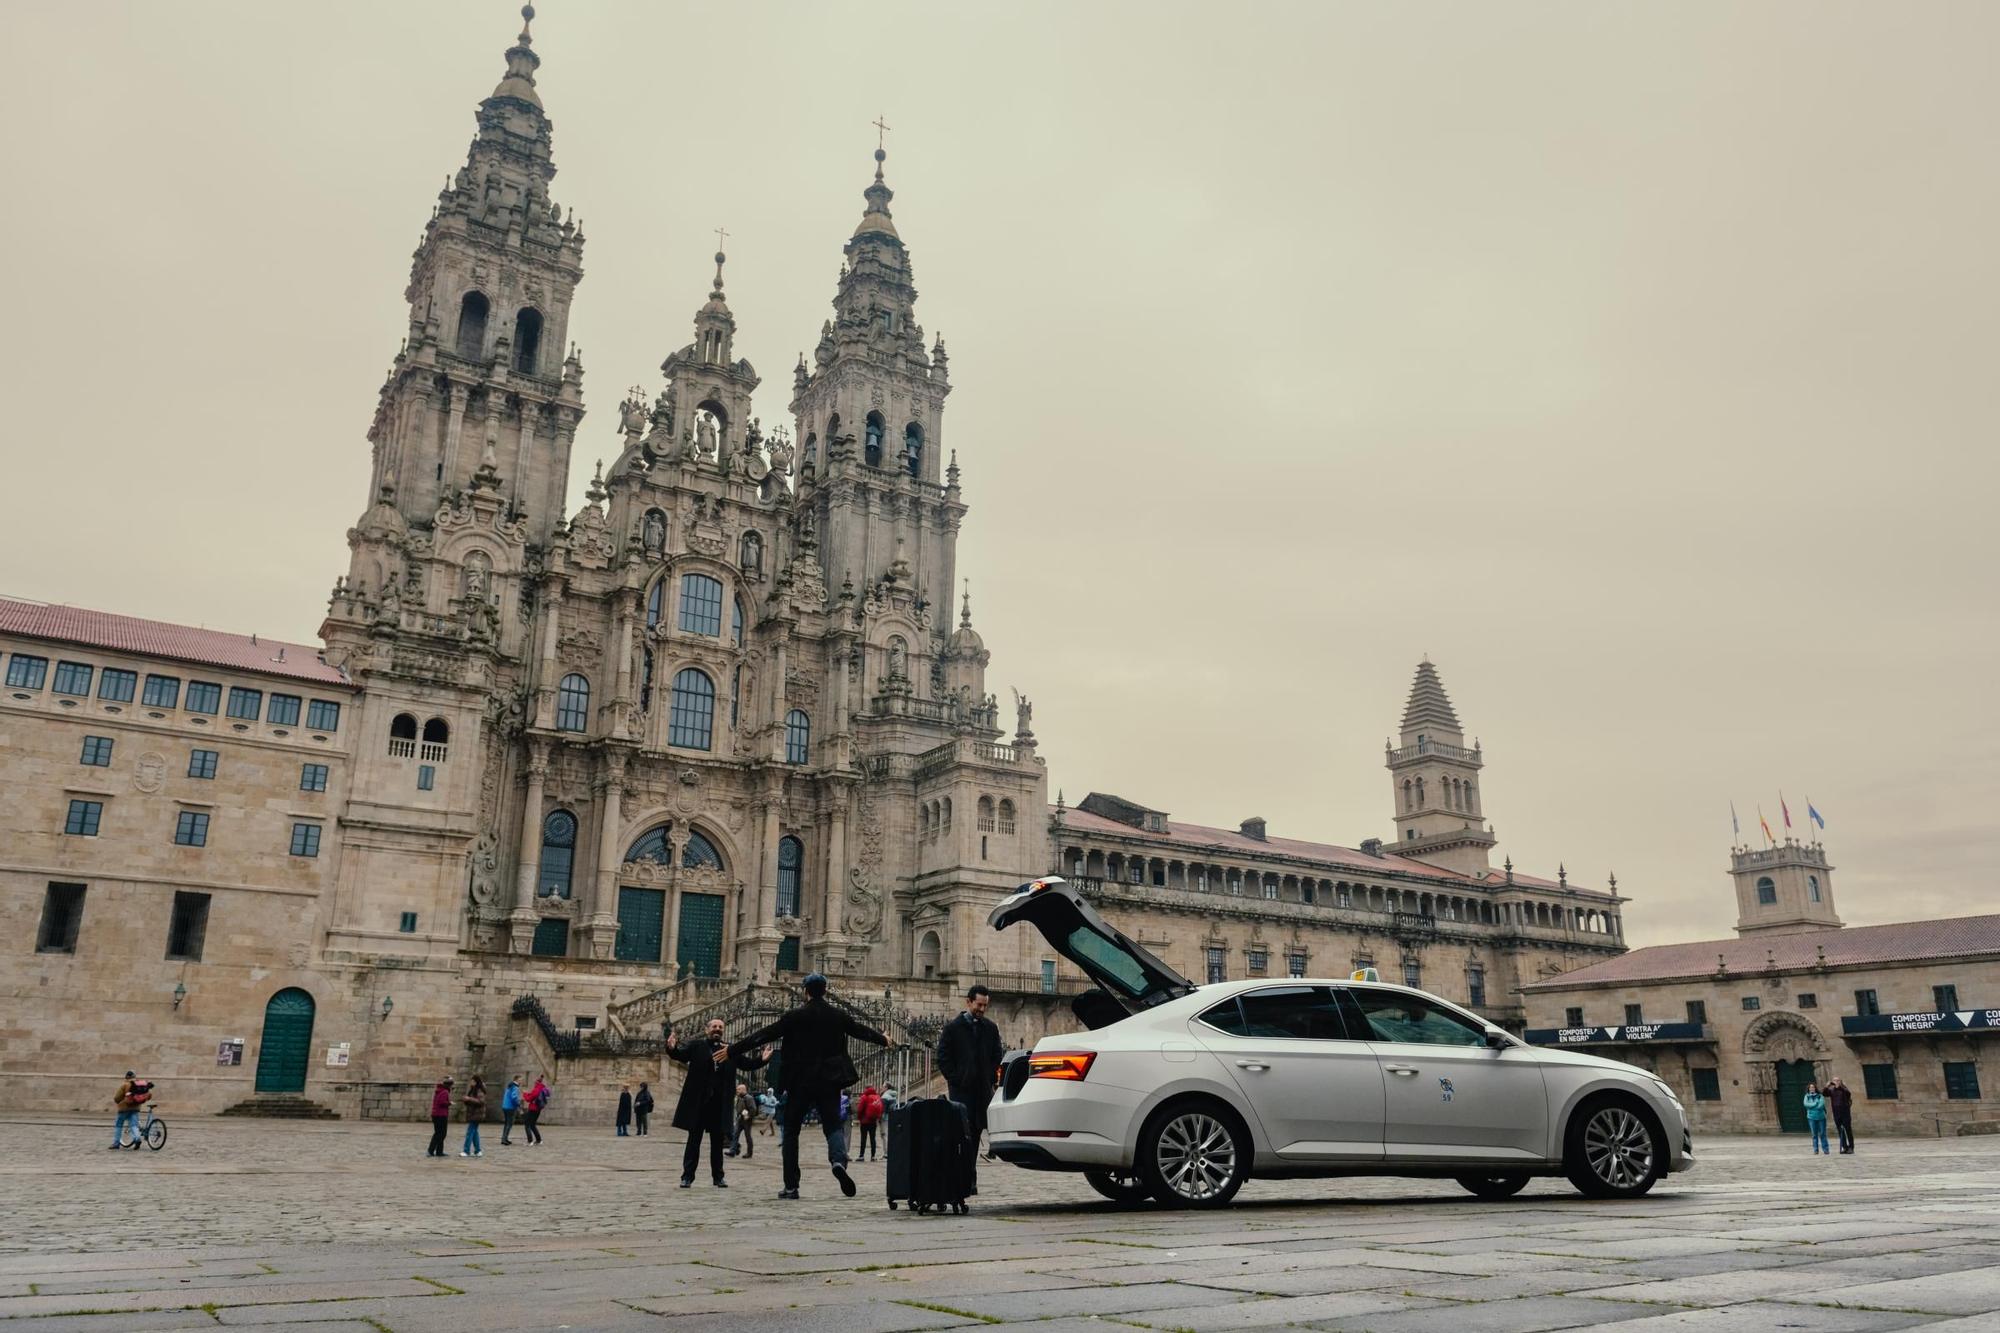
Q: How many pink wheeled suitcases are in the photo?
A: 0